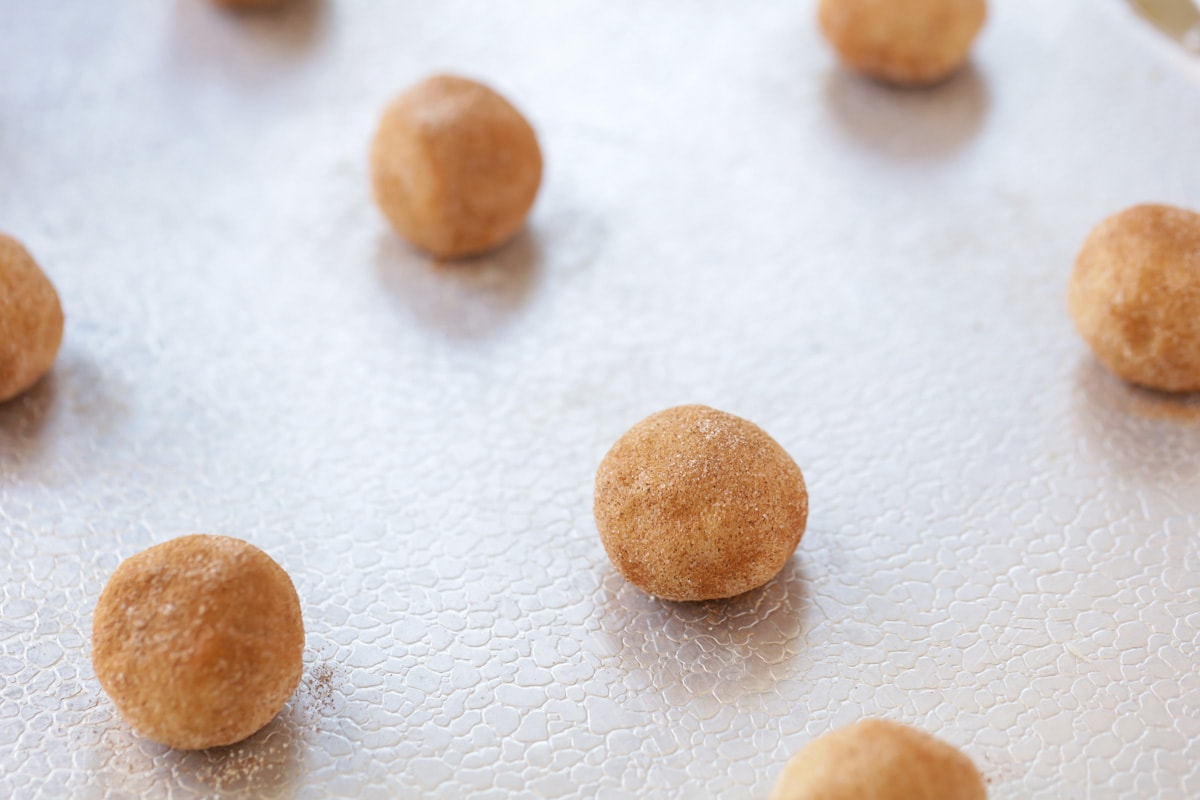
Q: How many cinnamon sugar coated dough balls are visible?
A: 8